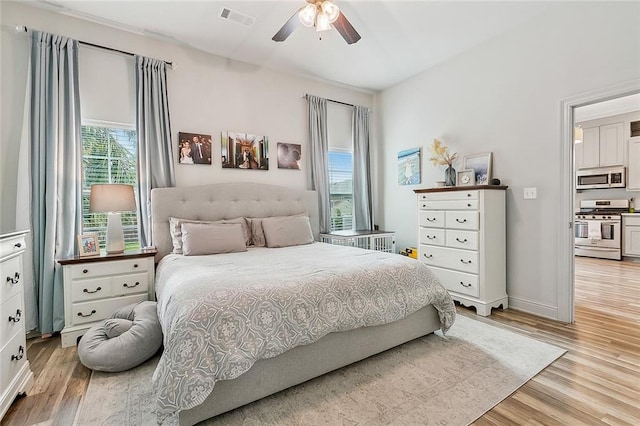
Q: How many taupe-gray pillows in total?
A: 4